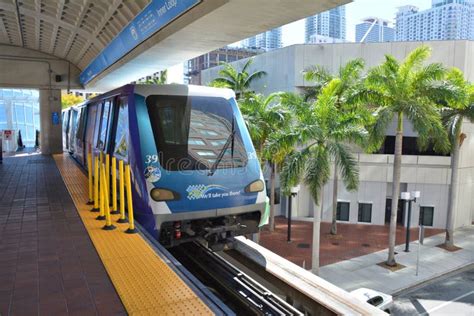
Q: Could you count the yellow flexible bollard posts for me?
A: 8